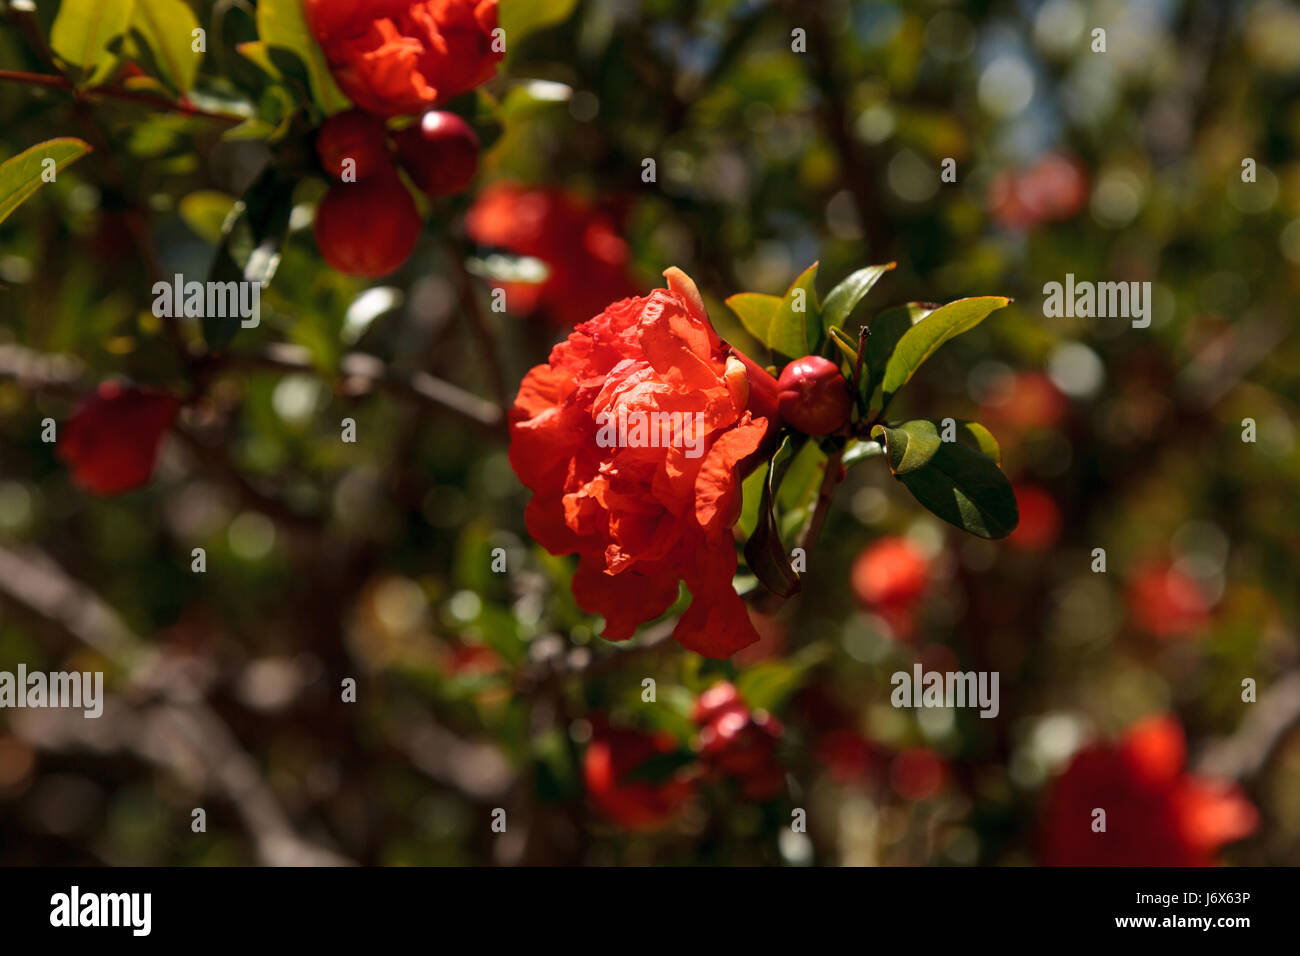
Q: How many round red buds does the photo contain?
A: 4